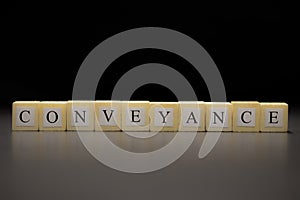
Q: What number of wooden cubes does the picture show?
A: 10